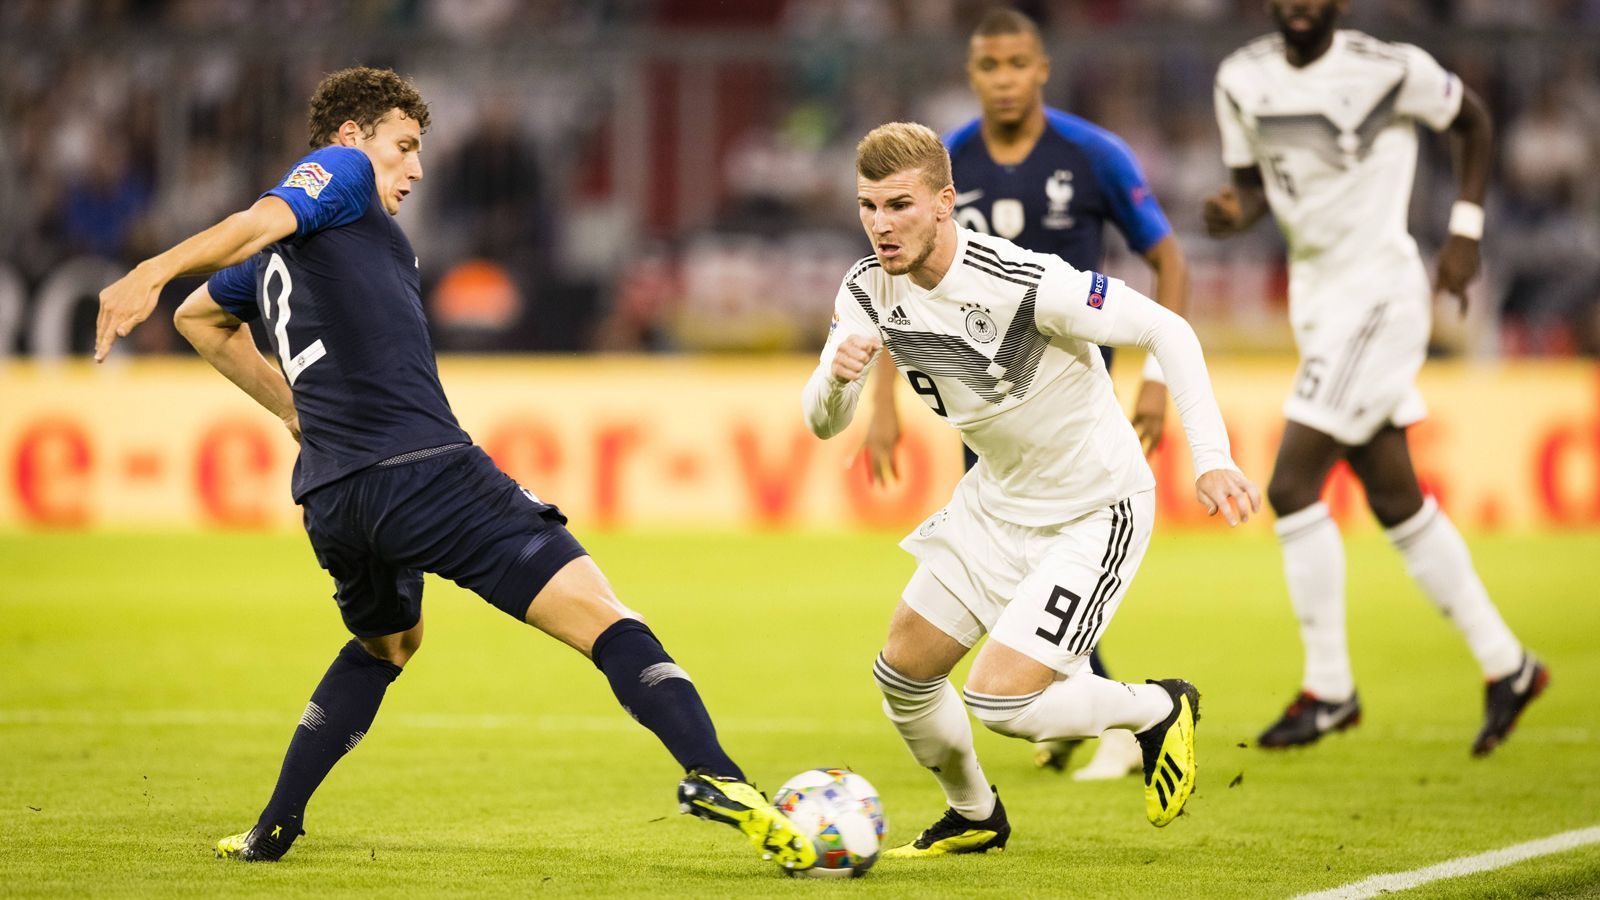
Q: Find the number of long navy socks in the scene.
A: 2